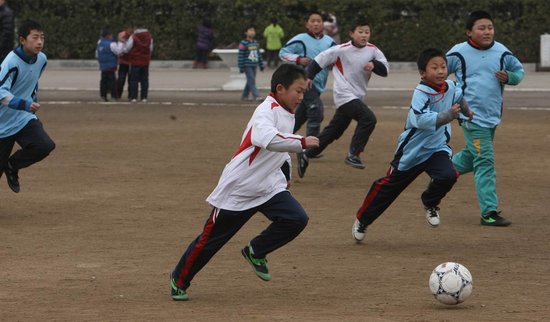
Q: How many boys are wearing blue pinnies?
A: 4